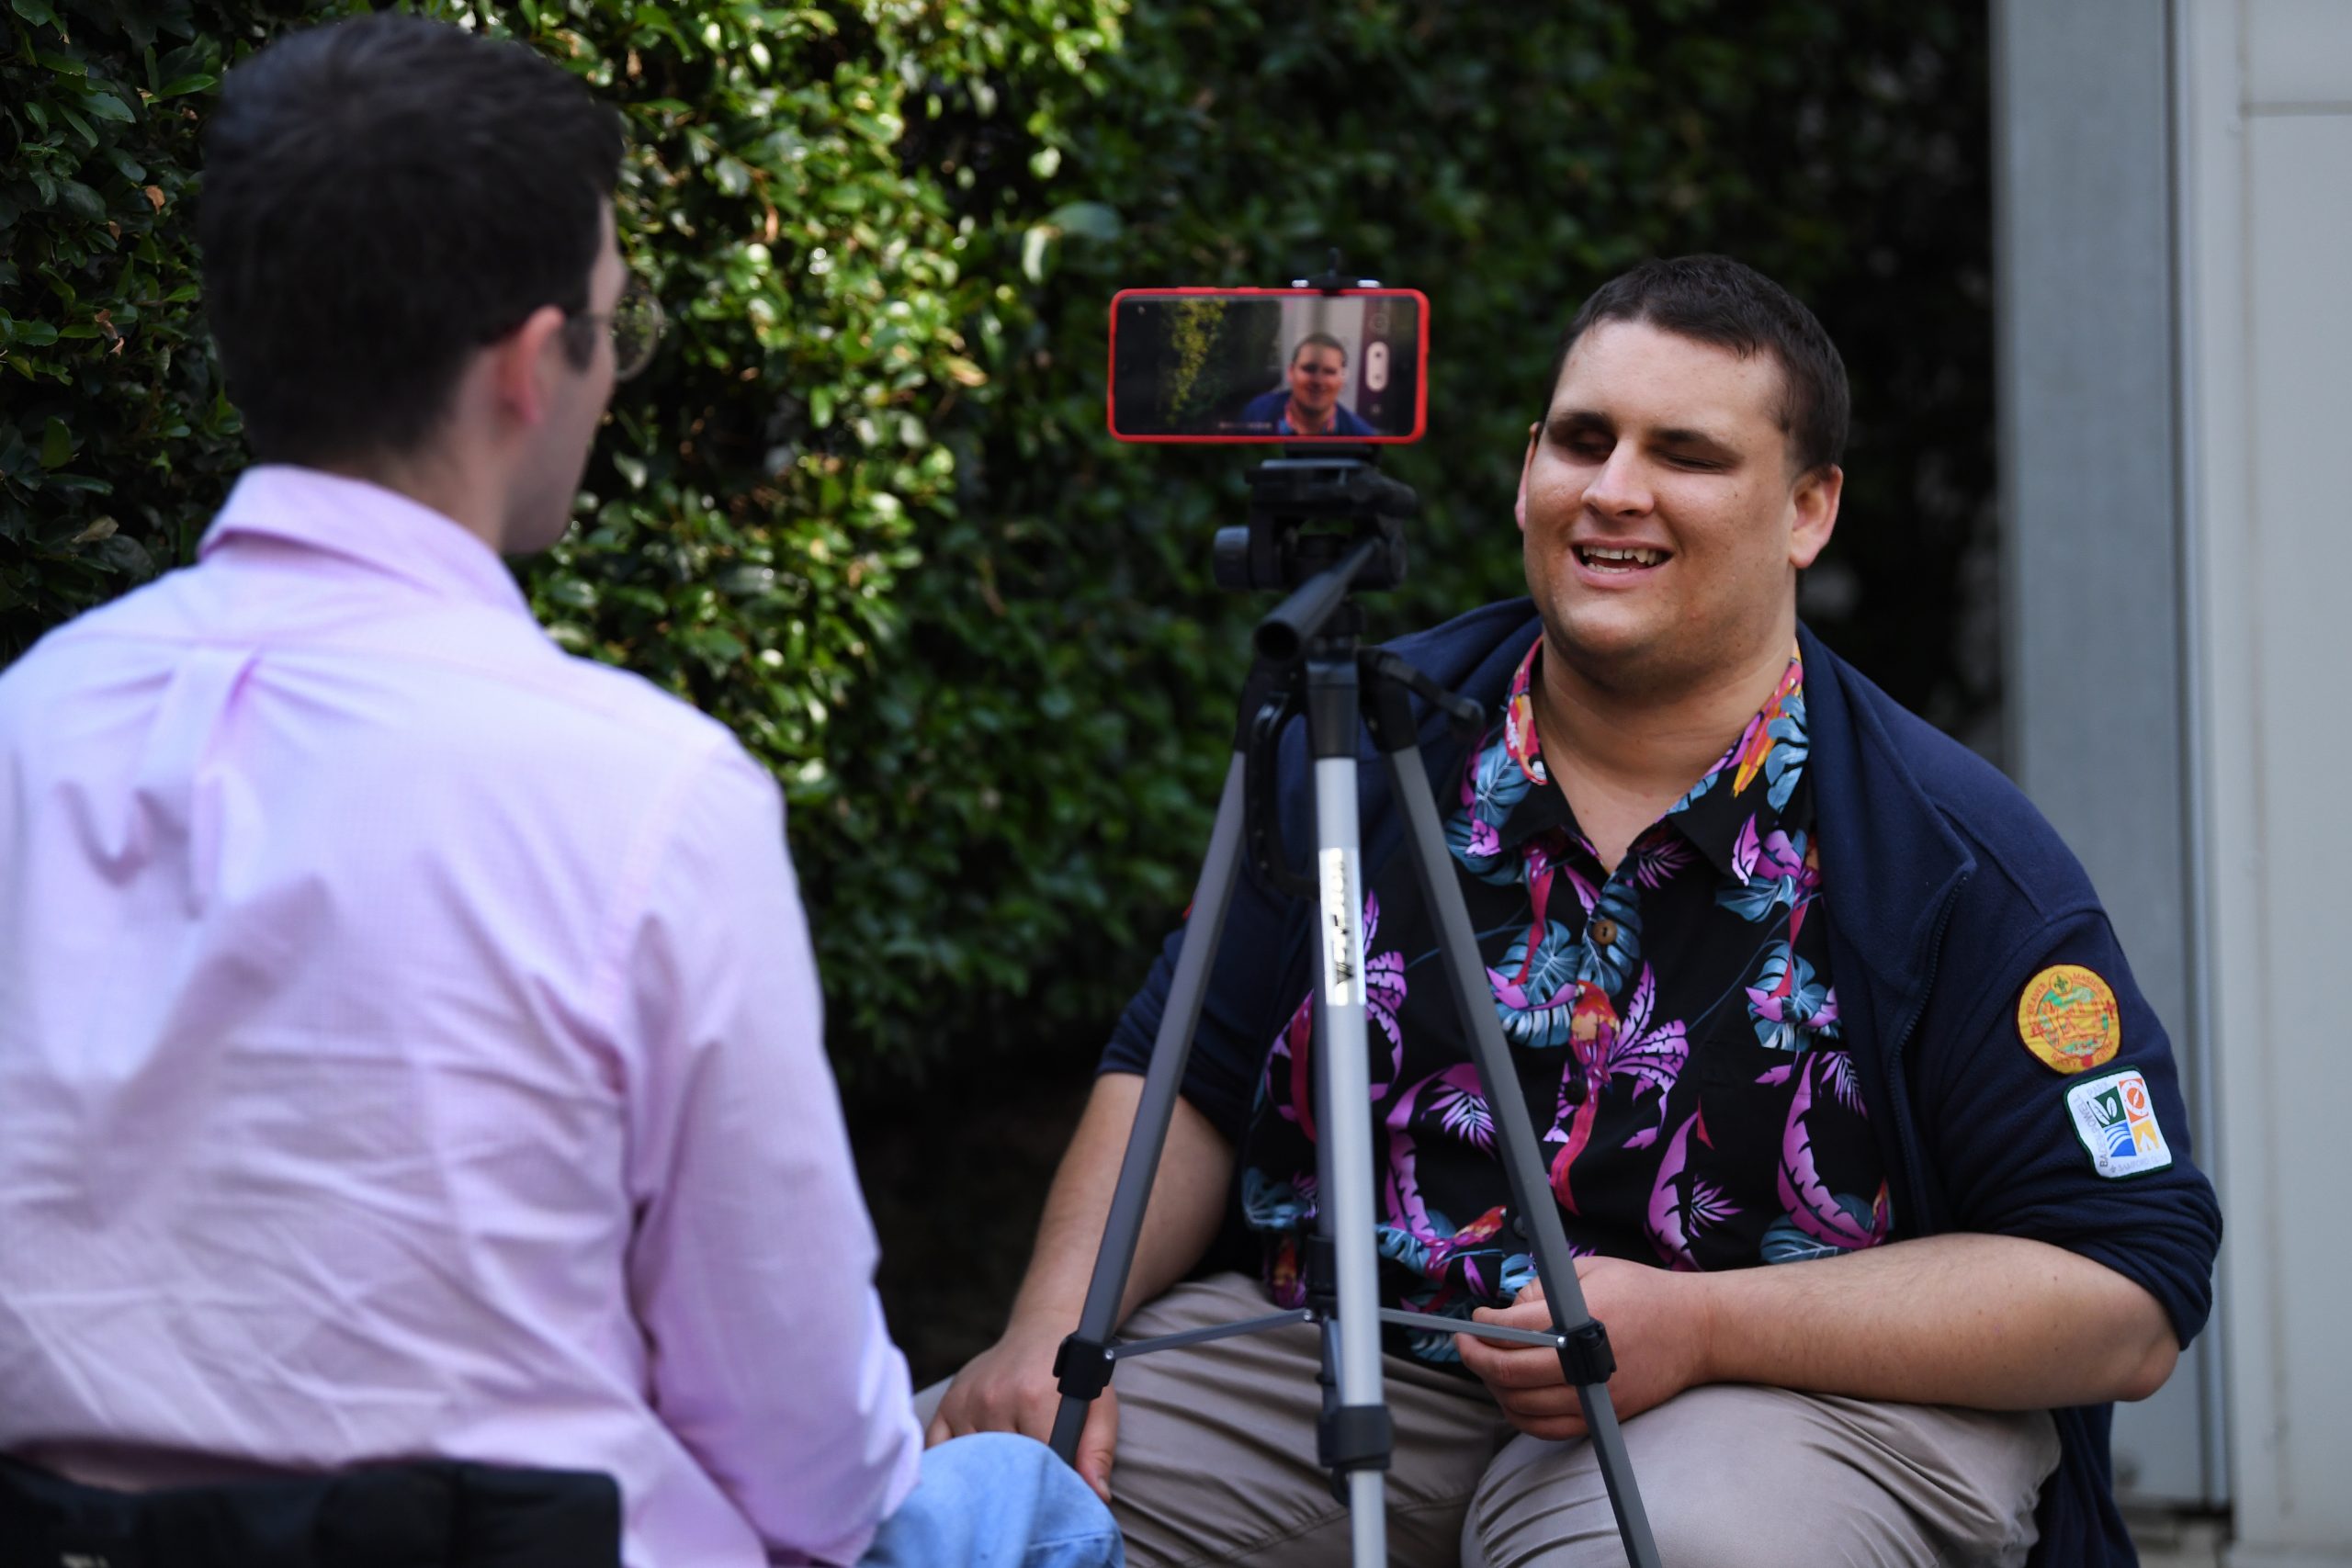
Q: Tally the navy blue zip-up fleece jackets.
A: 1